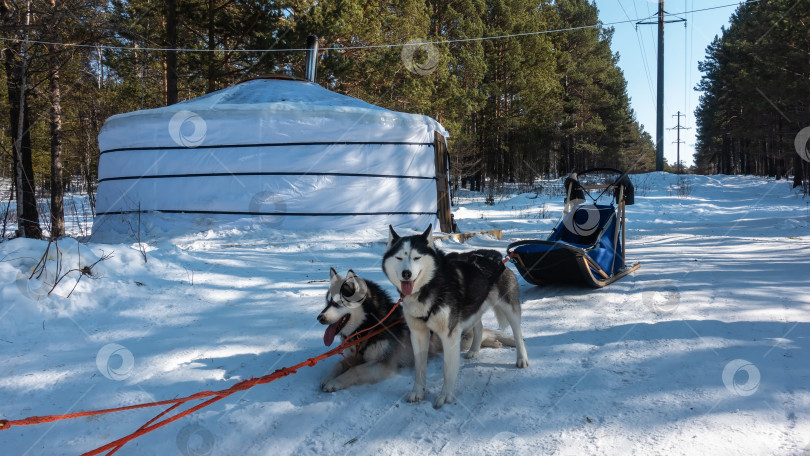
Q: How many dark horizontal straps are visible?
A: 3